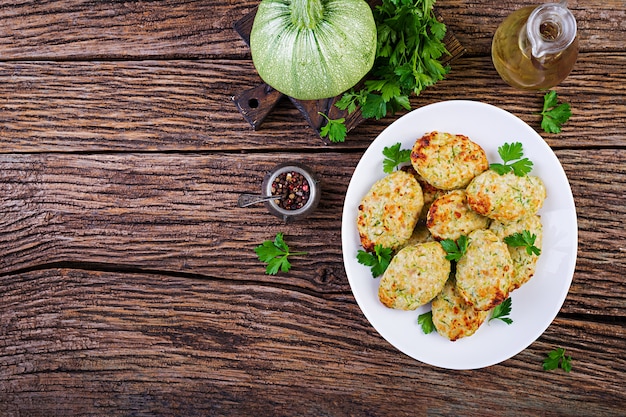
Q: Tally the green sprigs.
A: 11